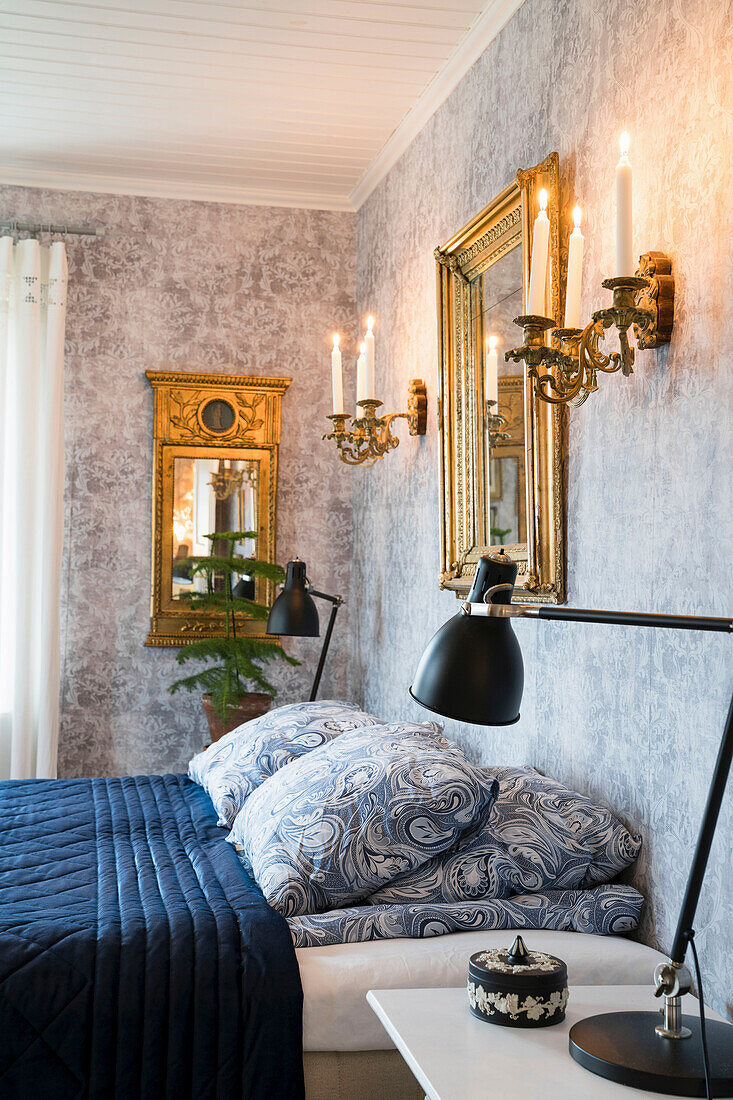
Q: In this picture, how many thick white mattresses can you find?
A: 1